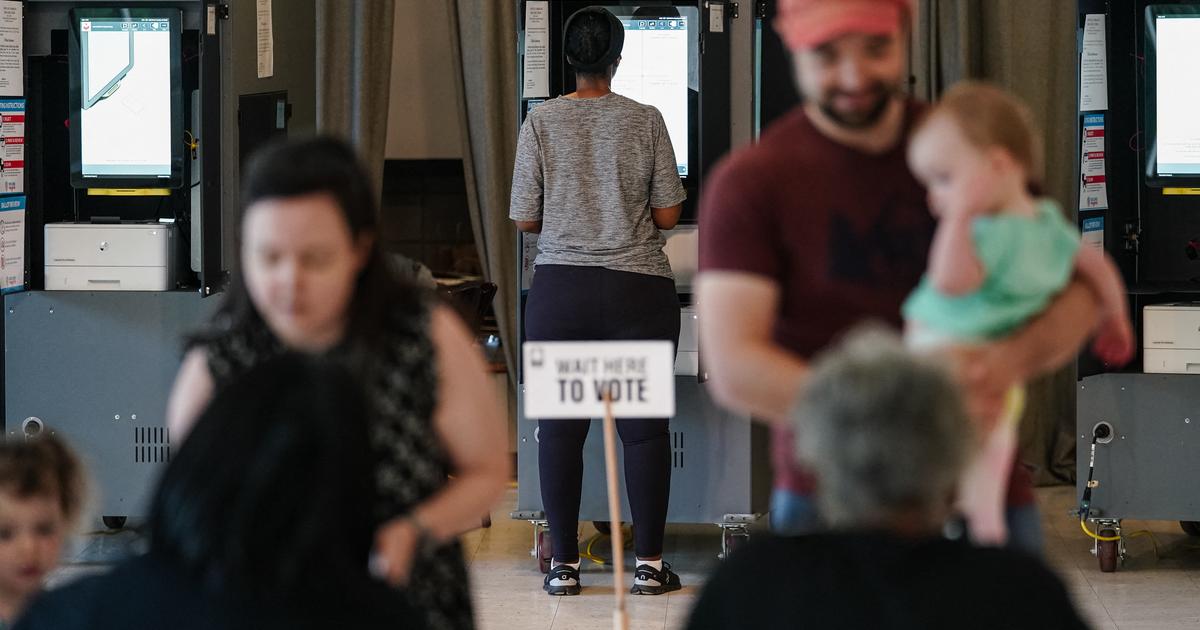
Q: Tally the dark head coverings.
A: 1